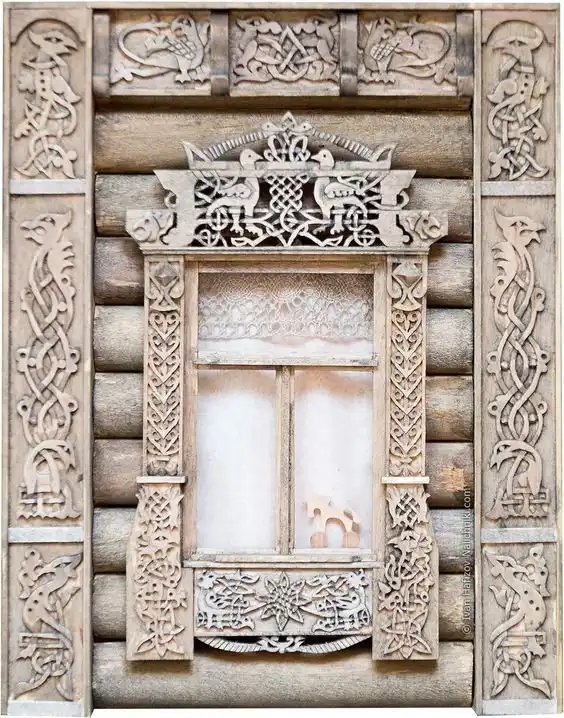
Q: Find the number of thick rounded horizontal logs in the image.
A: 9